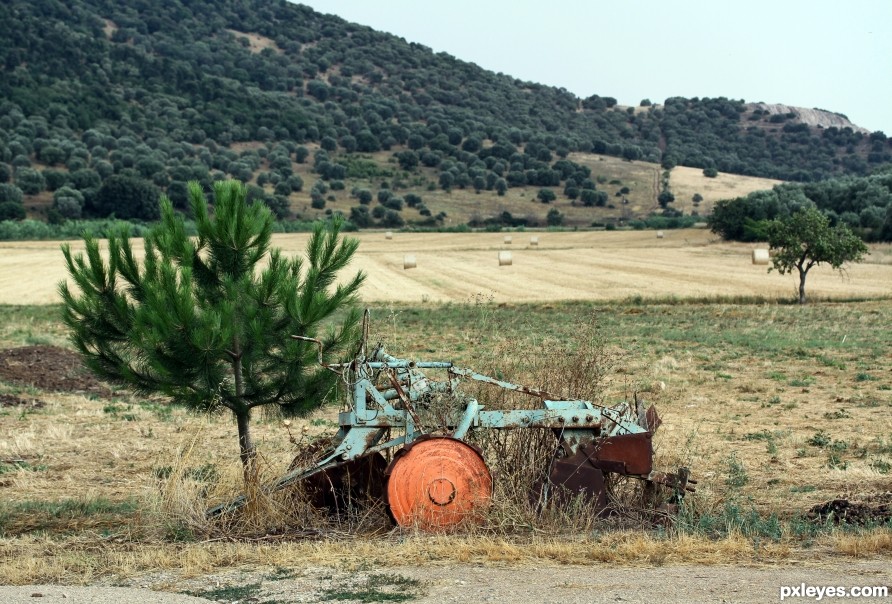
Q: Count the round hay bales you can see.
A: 7